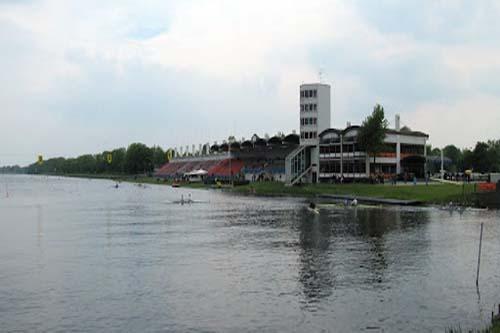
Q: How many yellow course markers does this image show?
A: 3